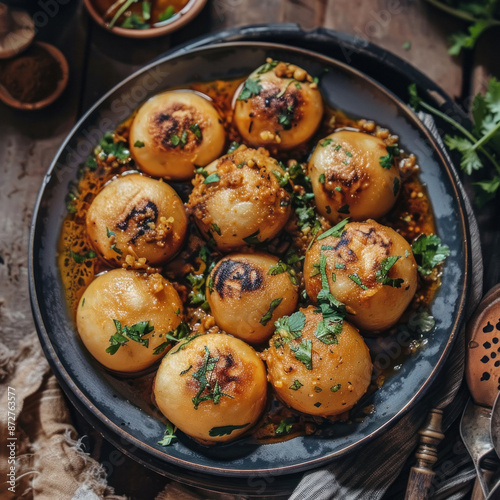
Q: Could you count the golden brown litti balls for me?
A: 10